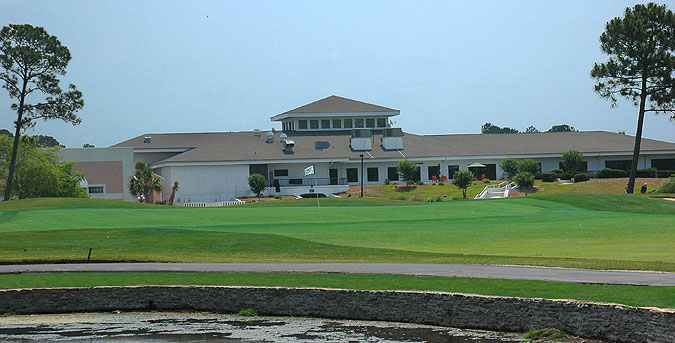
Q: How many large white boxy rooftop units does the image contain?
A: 2